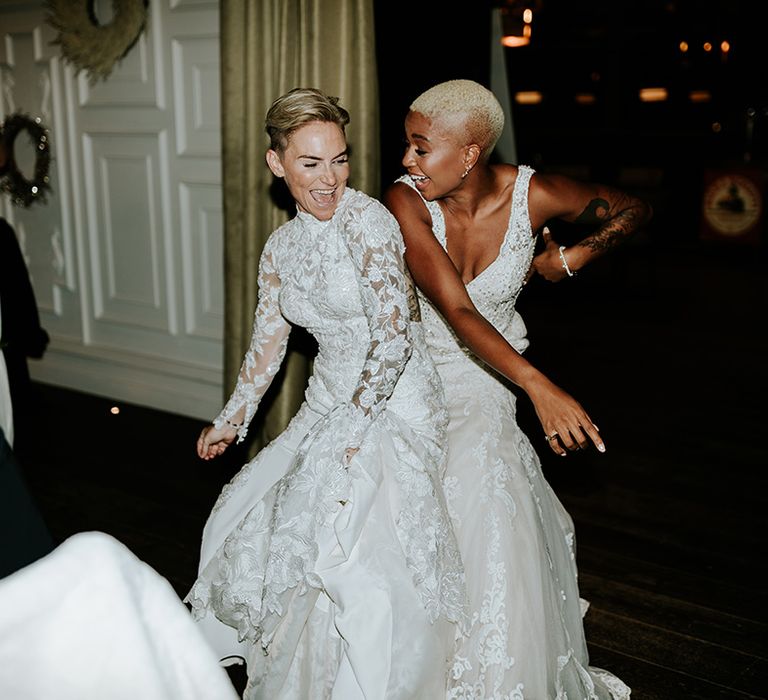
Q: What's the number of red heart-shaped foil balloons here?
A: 0